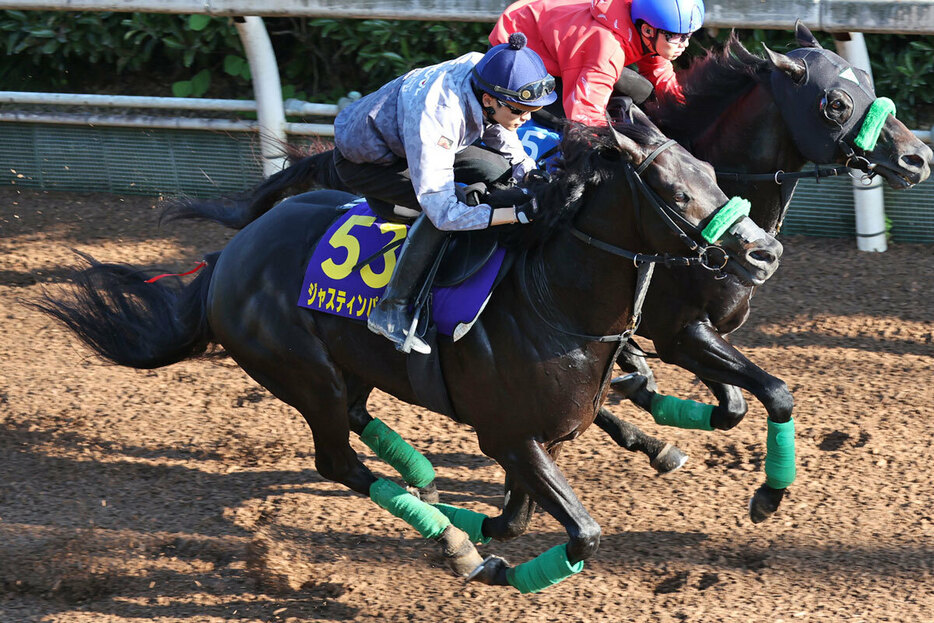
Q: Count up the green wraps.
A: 6